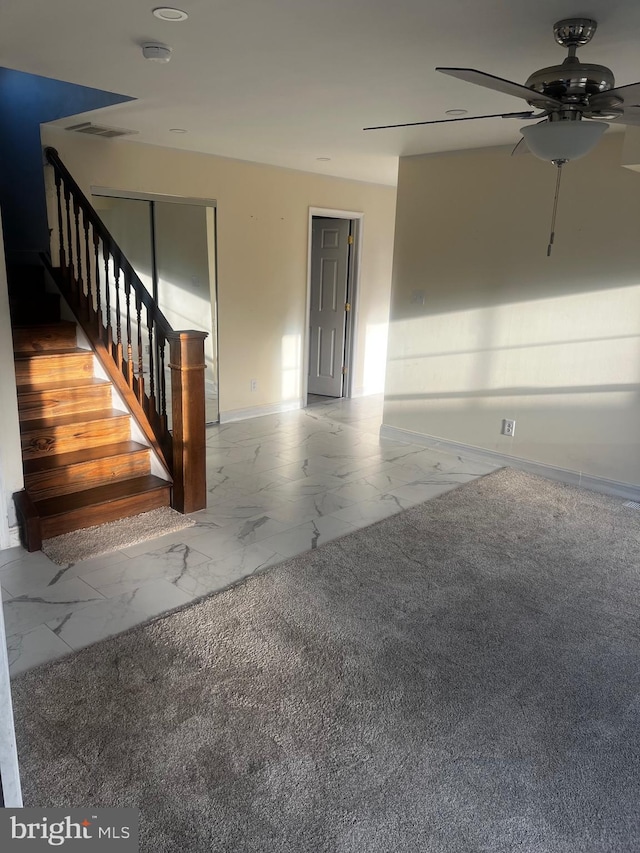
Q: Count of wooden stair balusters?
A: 11